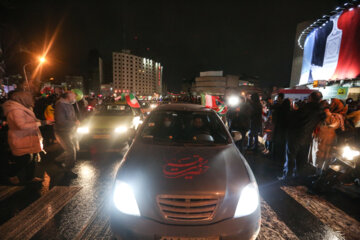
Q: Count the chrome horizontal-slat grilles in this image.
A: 1